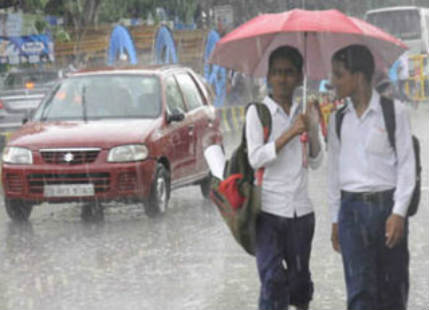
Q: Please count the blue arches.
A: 3